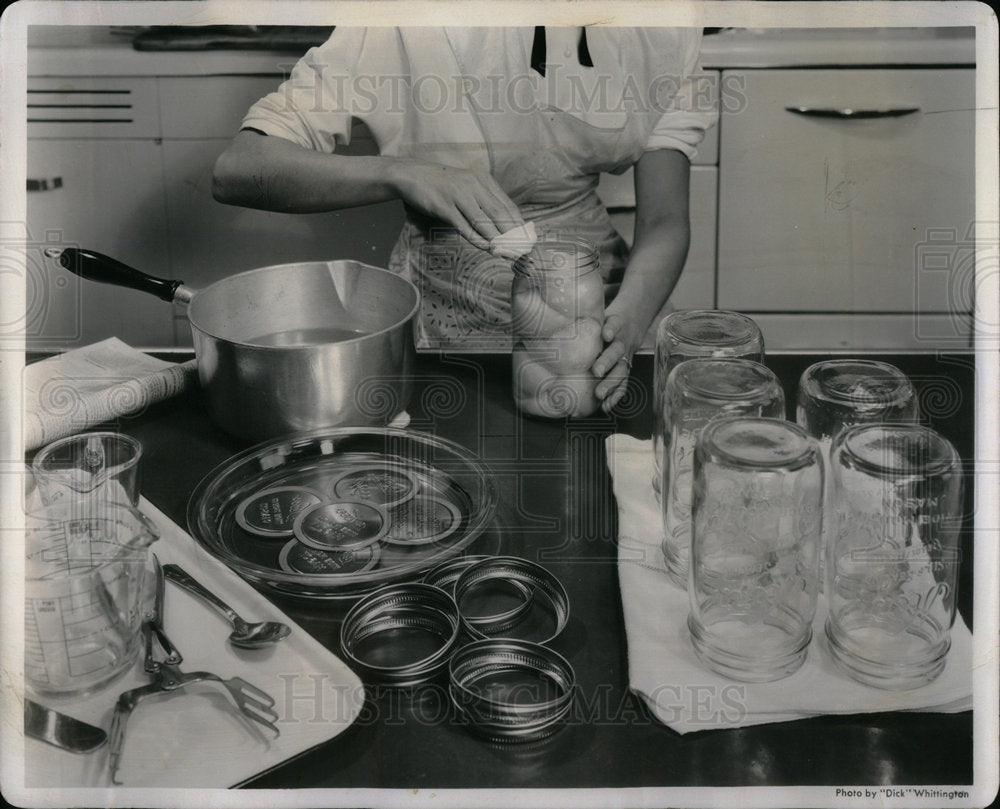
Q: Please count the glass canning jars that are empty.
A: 5